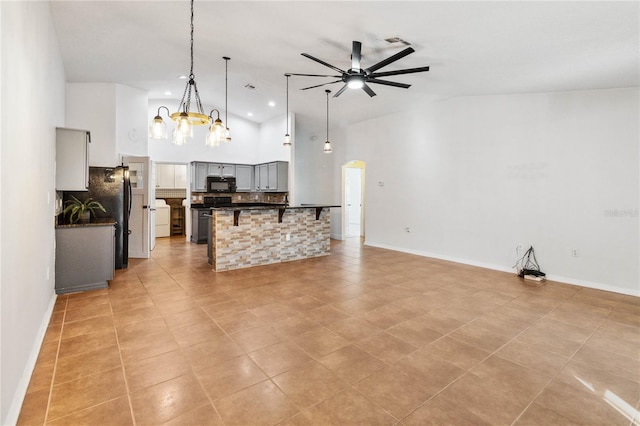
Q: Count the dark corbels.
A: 3